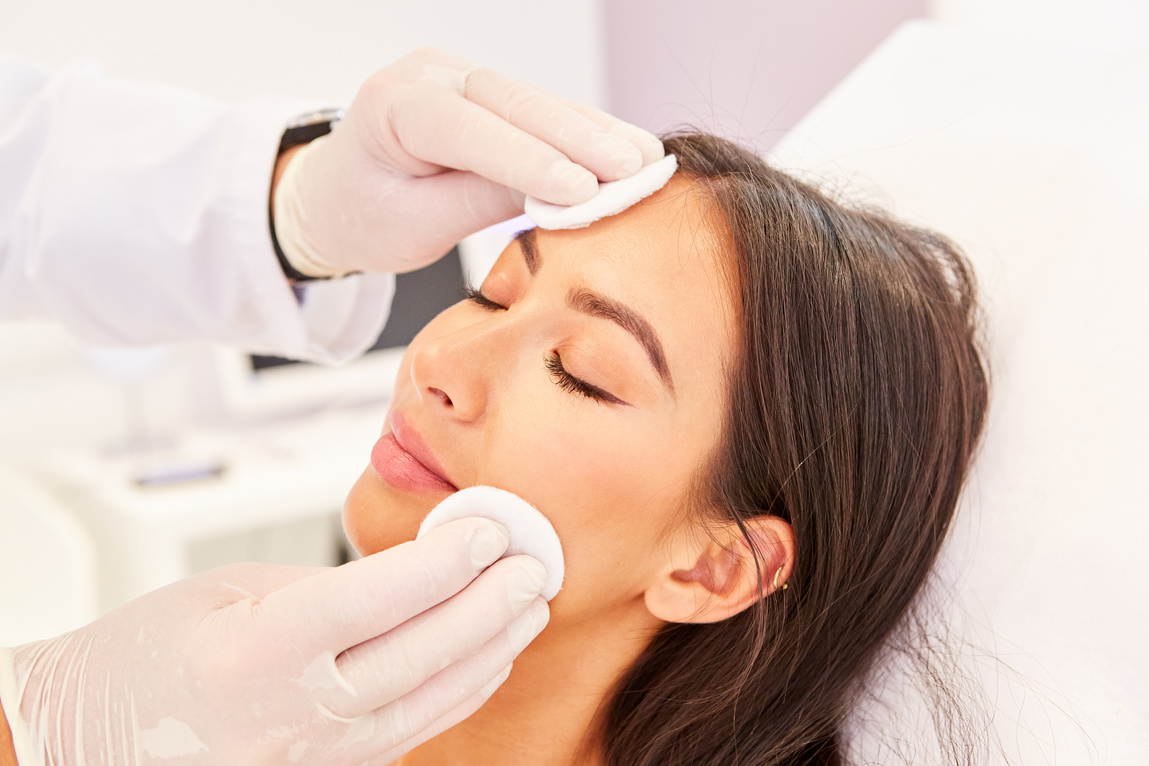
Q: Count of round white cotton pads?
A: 2